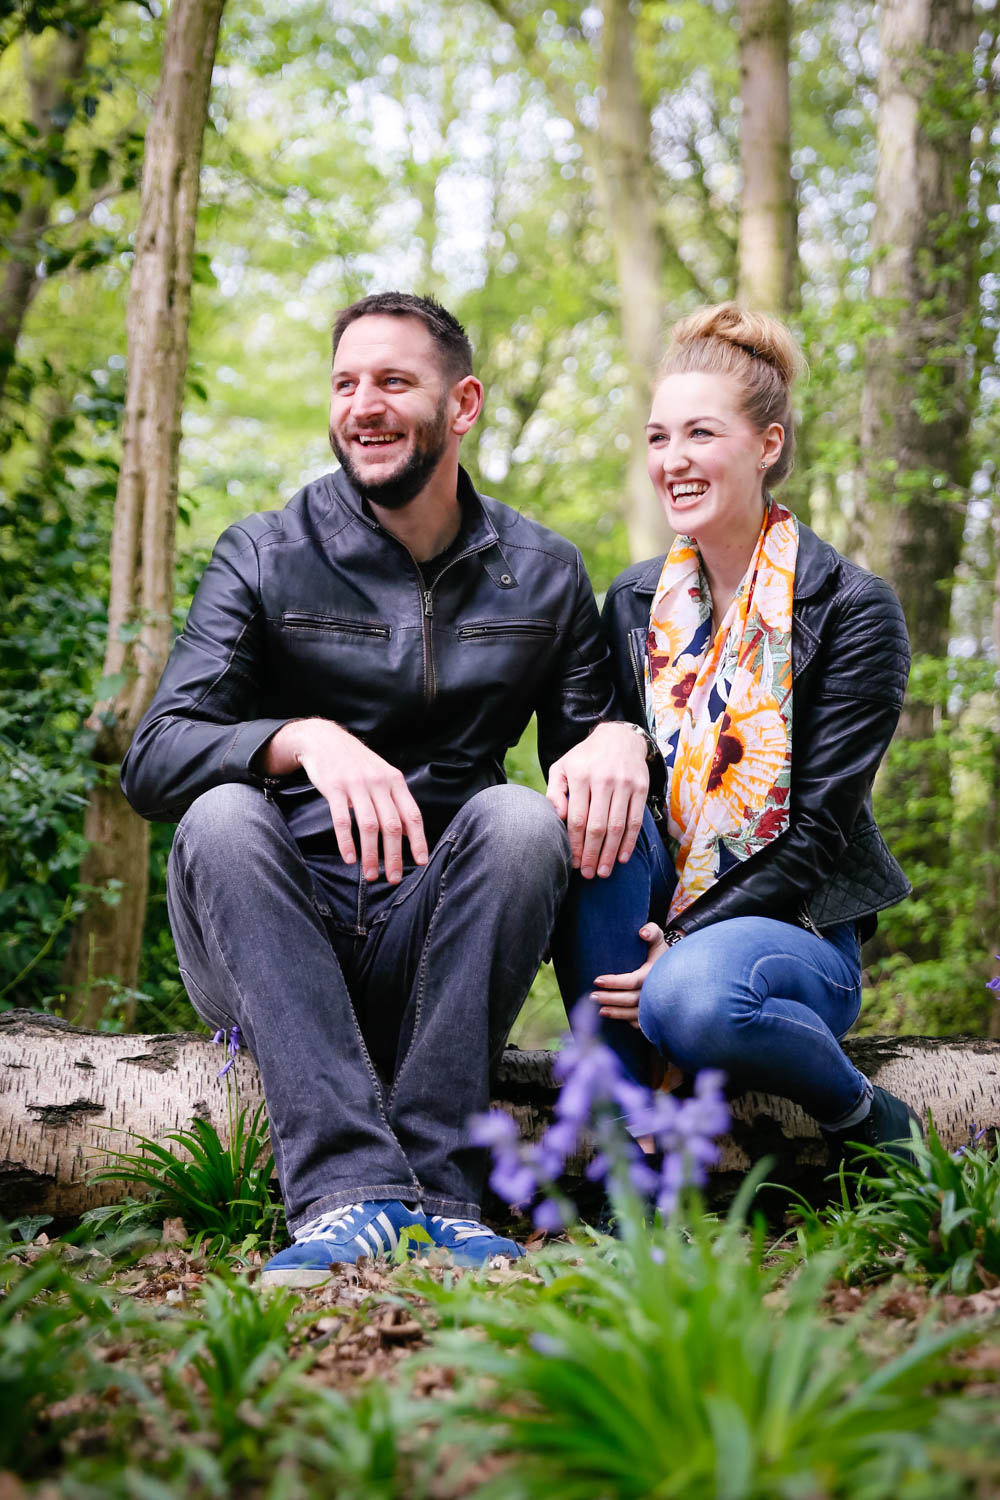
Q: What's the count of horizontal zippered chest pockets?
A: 2